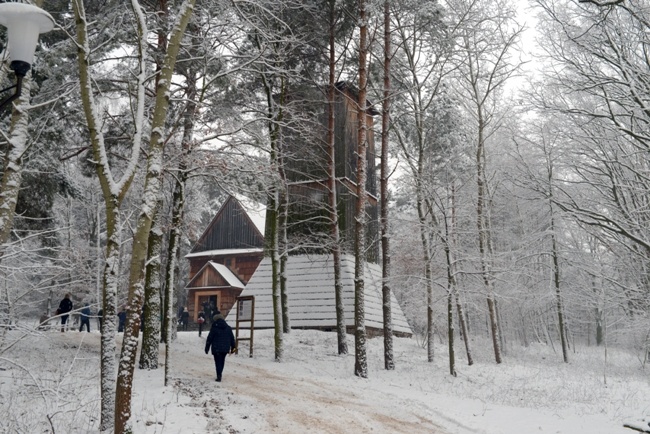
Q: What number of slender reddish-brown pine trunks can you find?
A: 3